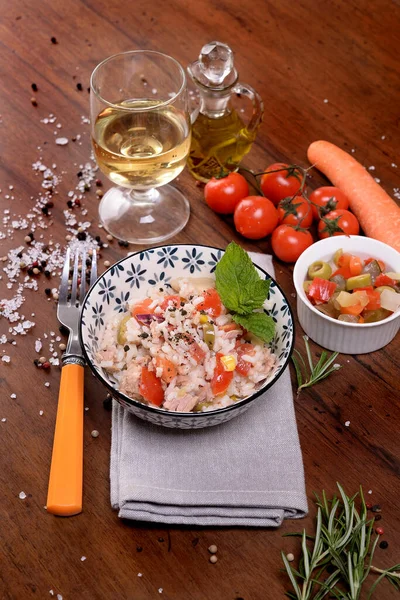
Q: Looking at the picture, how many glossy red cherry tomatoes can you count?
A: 7